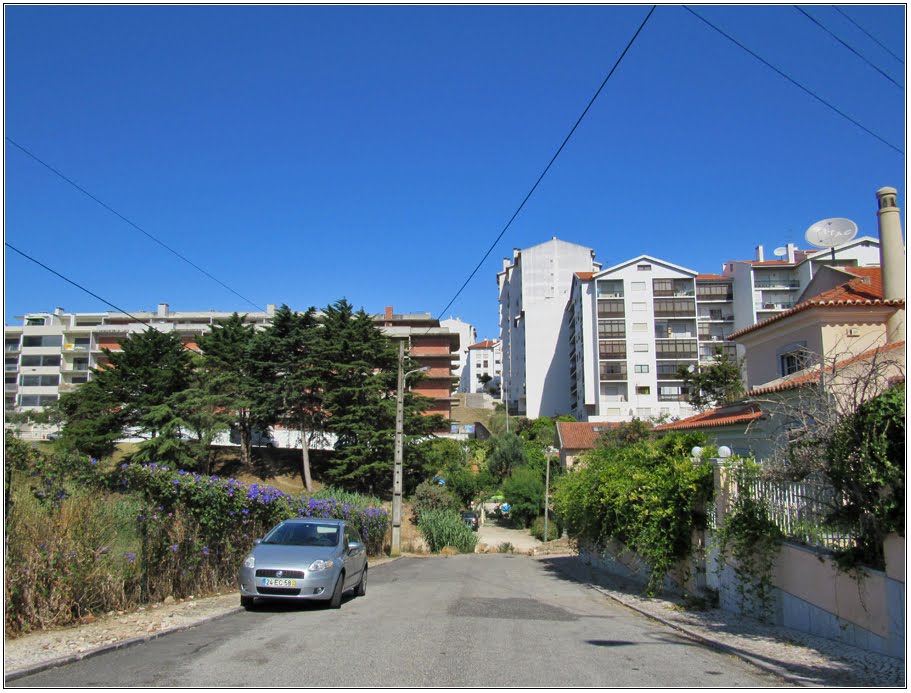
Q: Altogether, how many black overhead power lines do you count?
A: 6